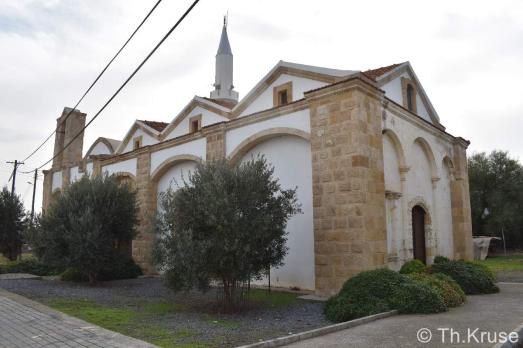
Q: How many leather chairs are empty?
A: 0